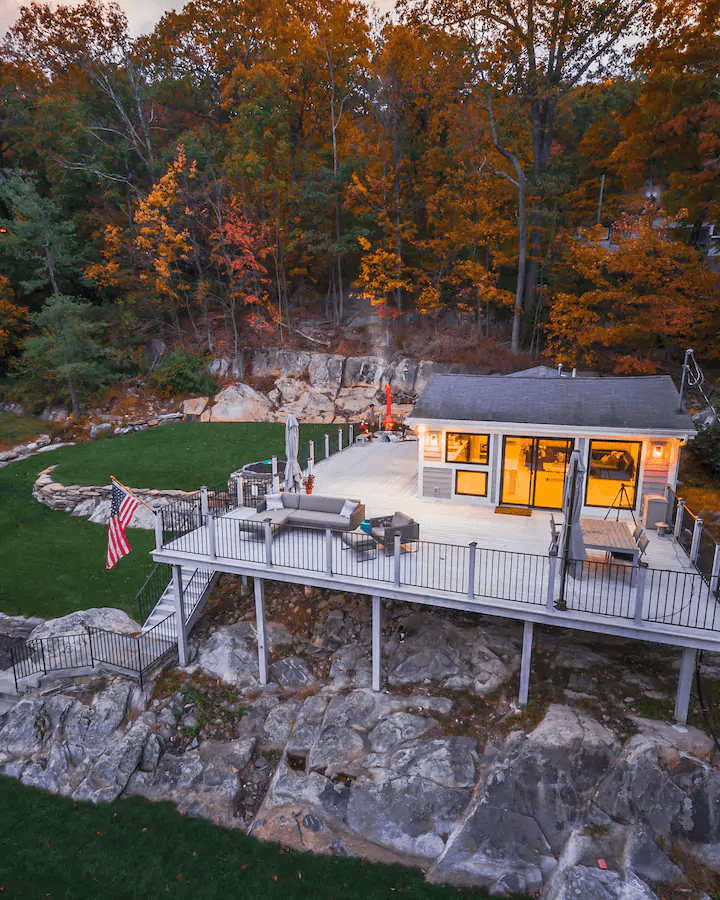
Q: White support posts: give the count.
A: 5